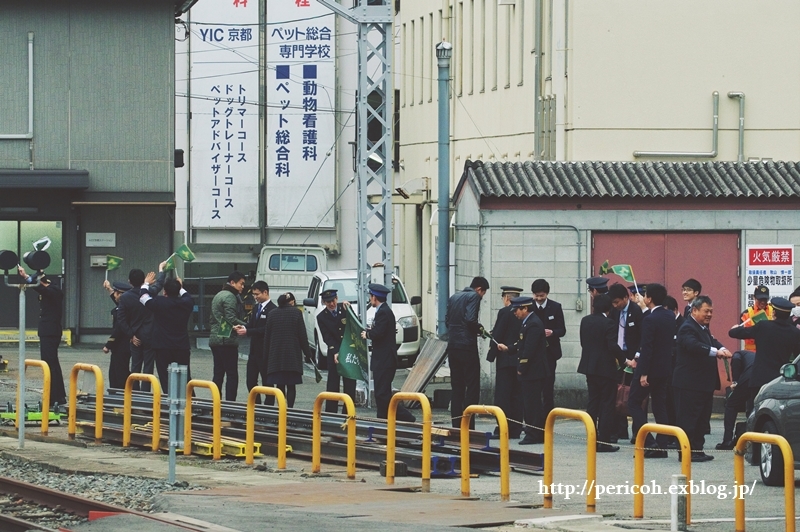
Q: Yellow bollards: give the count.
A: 11